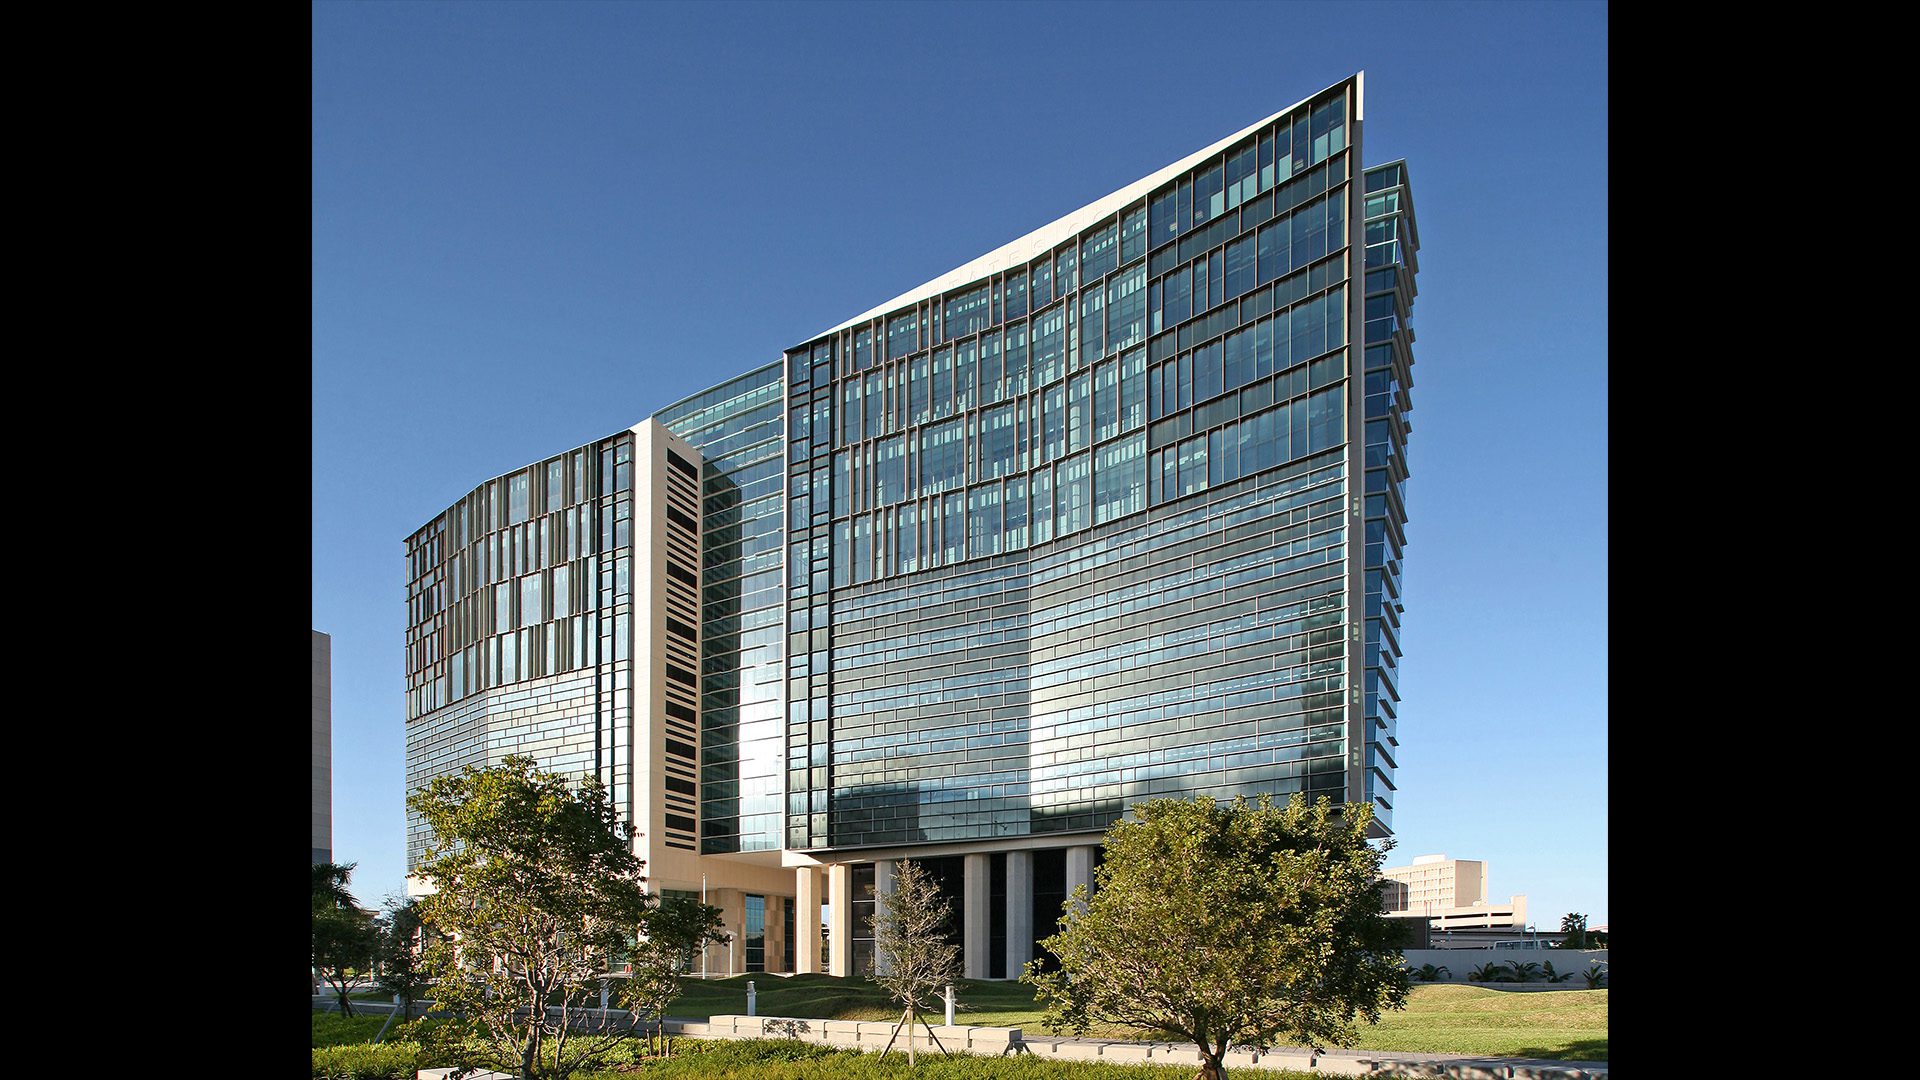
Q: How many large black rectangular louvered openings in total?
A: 9